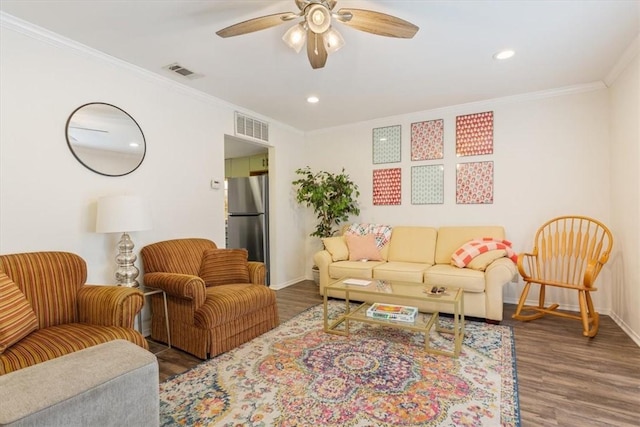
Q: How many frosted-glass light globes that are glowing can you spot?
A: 3